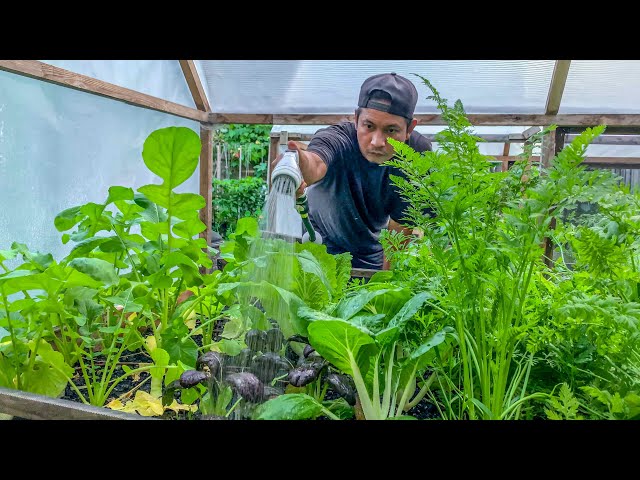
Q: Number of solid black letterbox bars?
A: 2